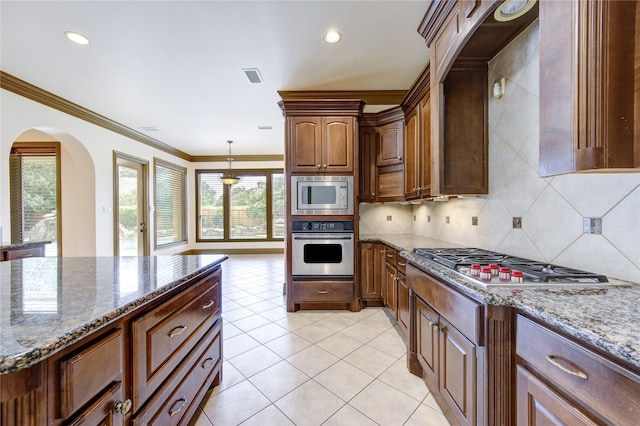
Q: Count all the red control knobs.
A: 5